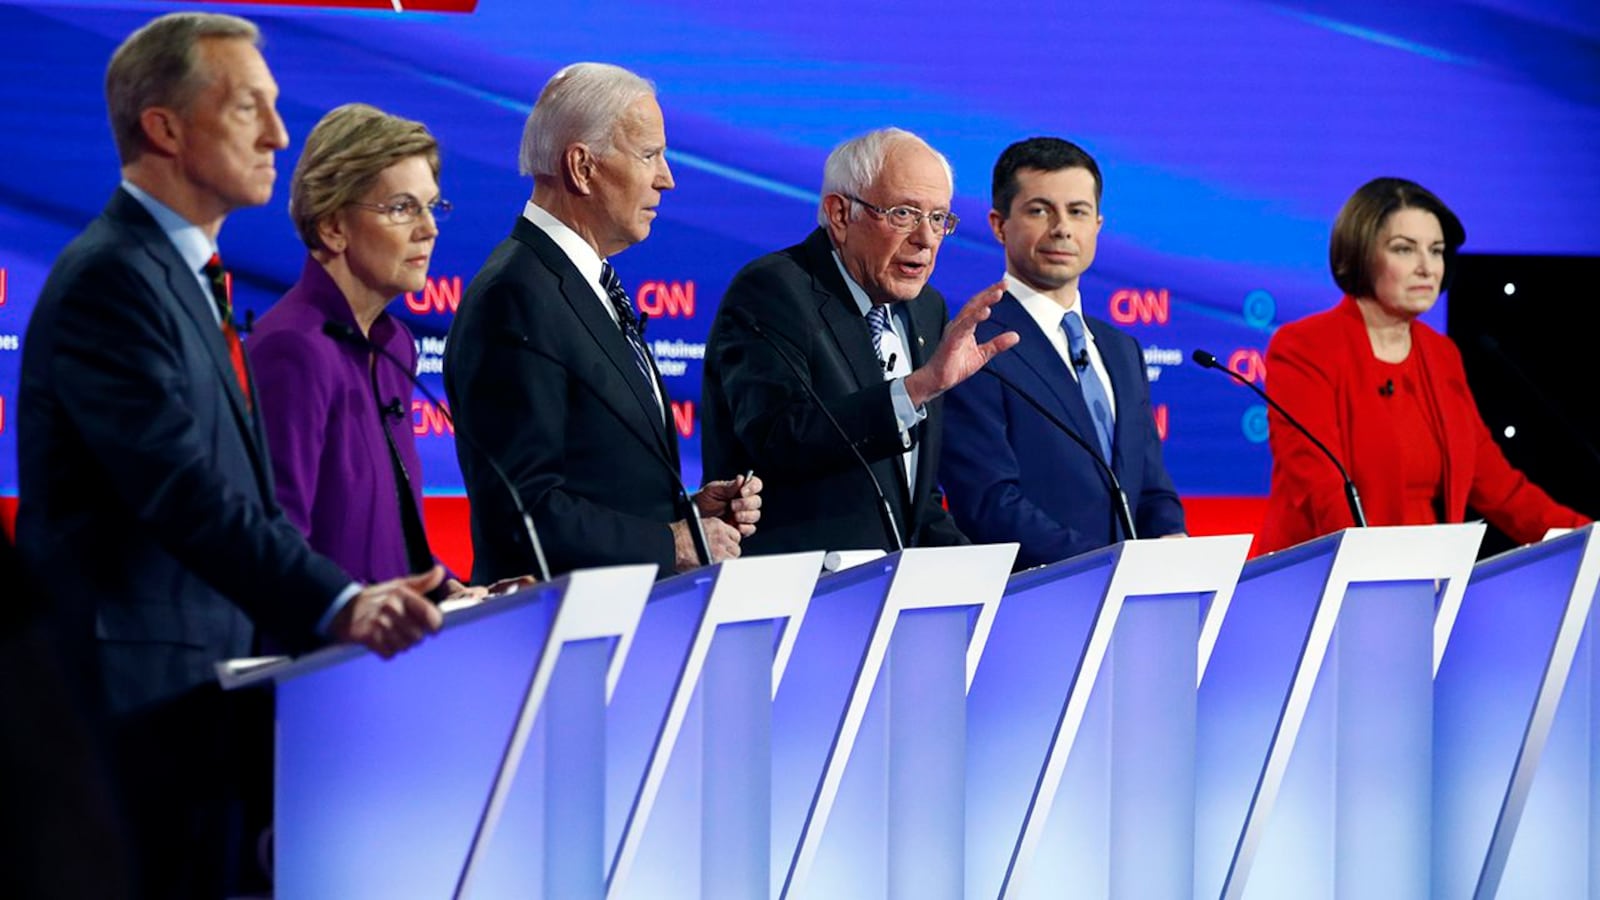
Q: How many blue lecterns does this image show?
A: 6